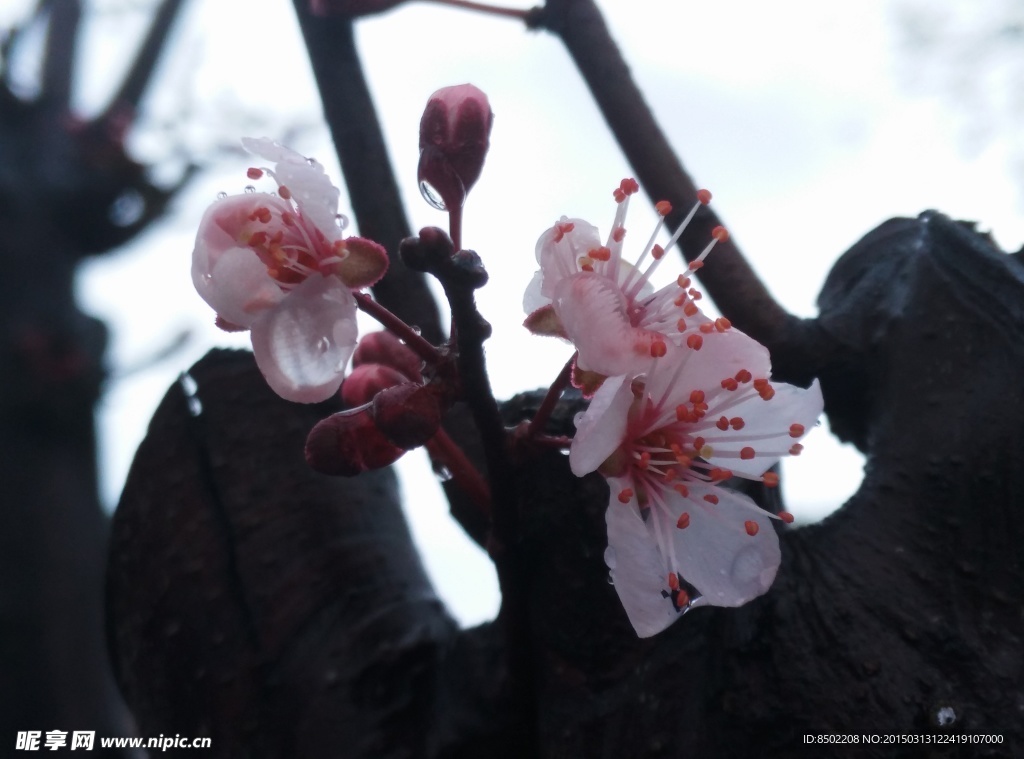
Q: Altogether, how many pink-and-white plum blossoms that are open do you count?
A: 3